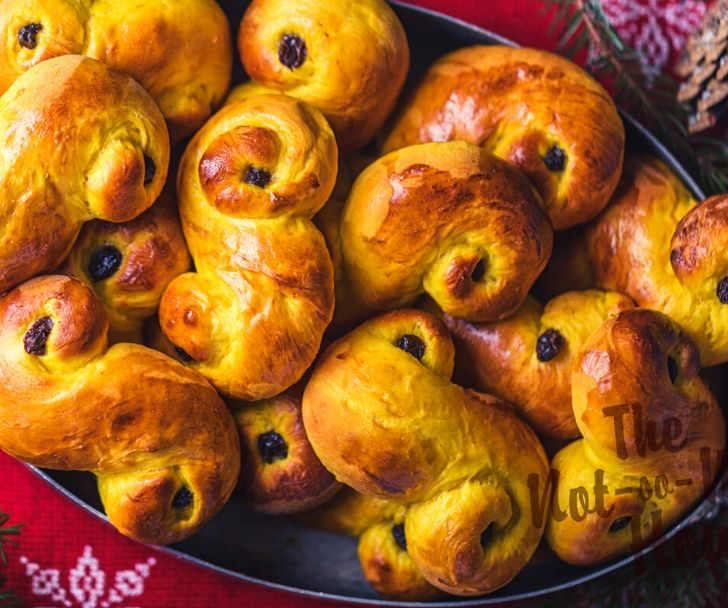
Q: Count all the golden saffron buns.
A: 14